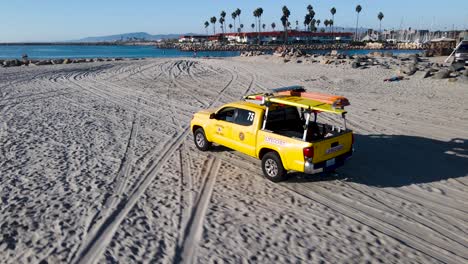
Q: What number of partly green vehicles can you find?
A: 0